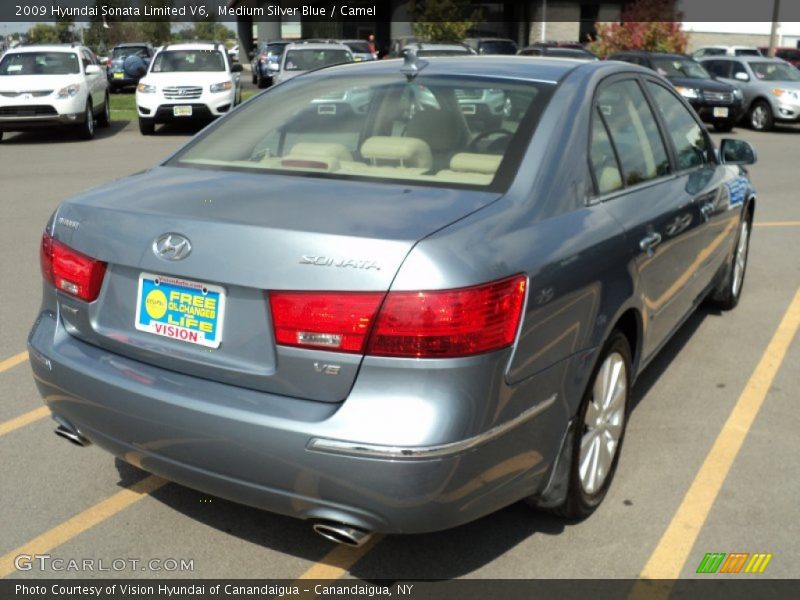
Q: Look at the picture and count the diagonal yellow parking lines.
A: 5